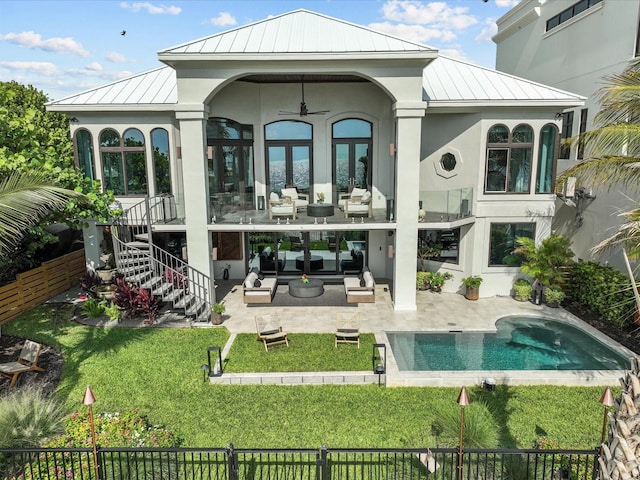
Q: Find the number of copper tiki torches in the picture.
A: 3